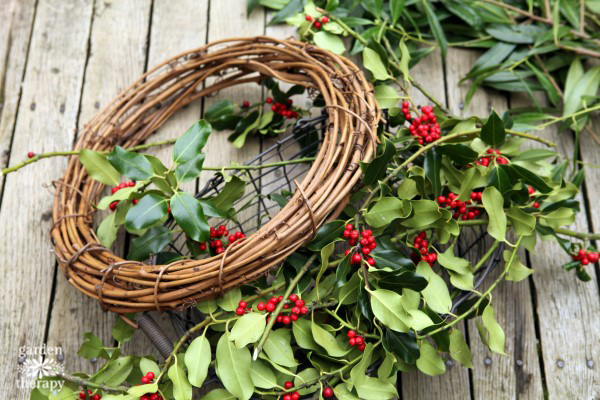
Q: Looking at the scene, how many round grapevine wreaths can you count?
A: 1